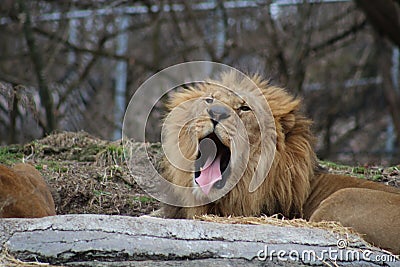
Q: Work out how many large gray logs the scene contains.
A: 1